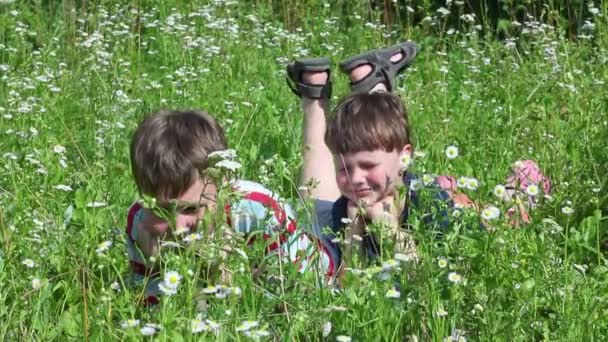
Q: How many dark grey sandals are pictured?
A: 2